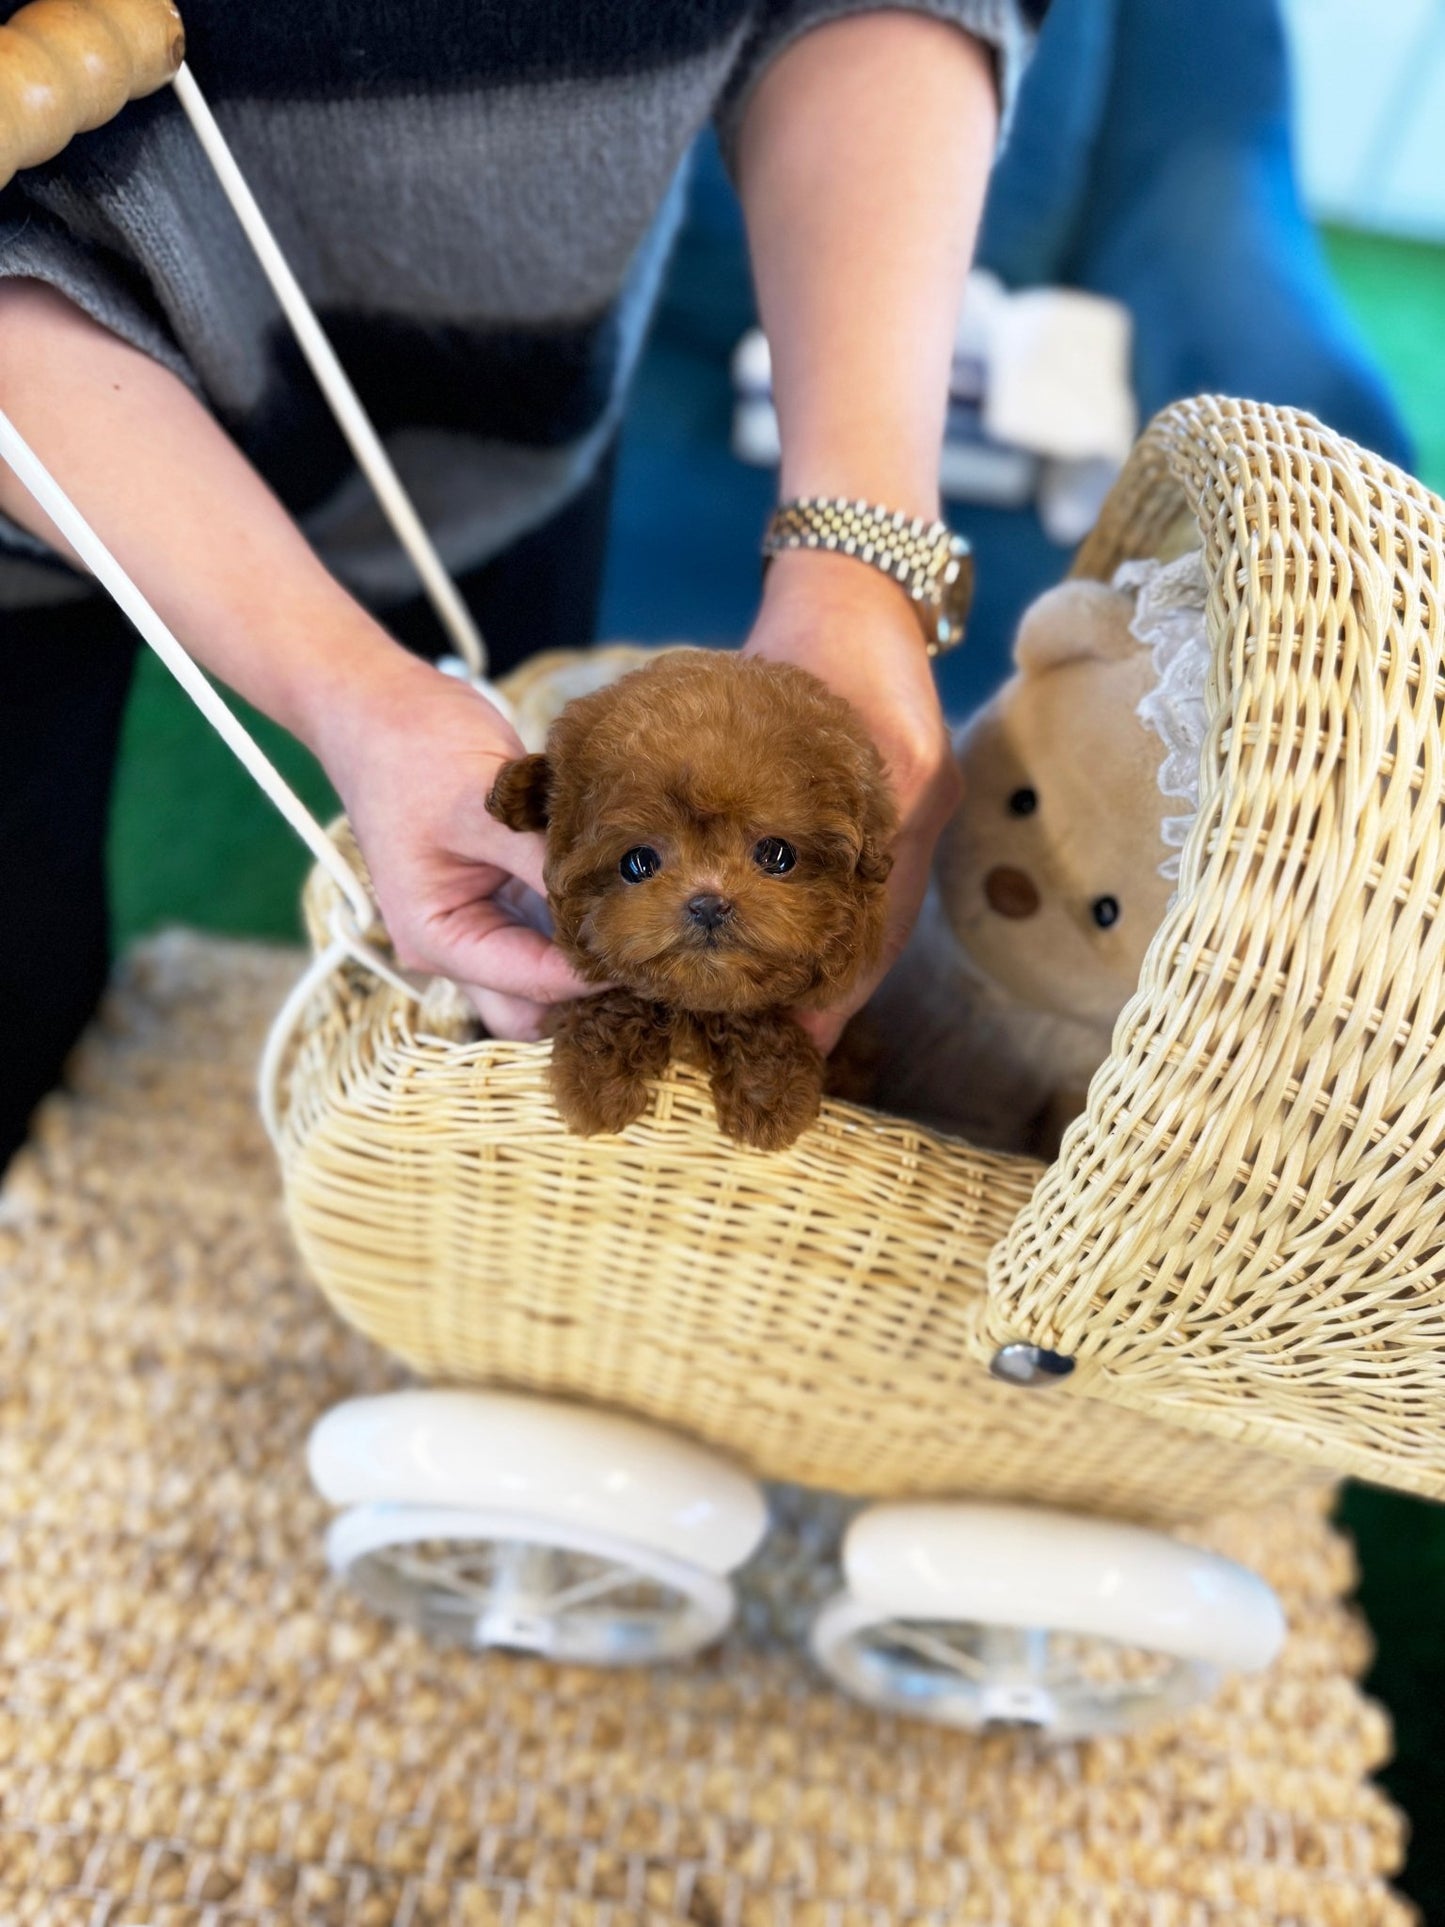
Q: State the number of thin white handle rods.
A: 2